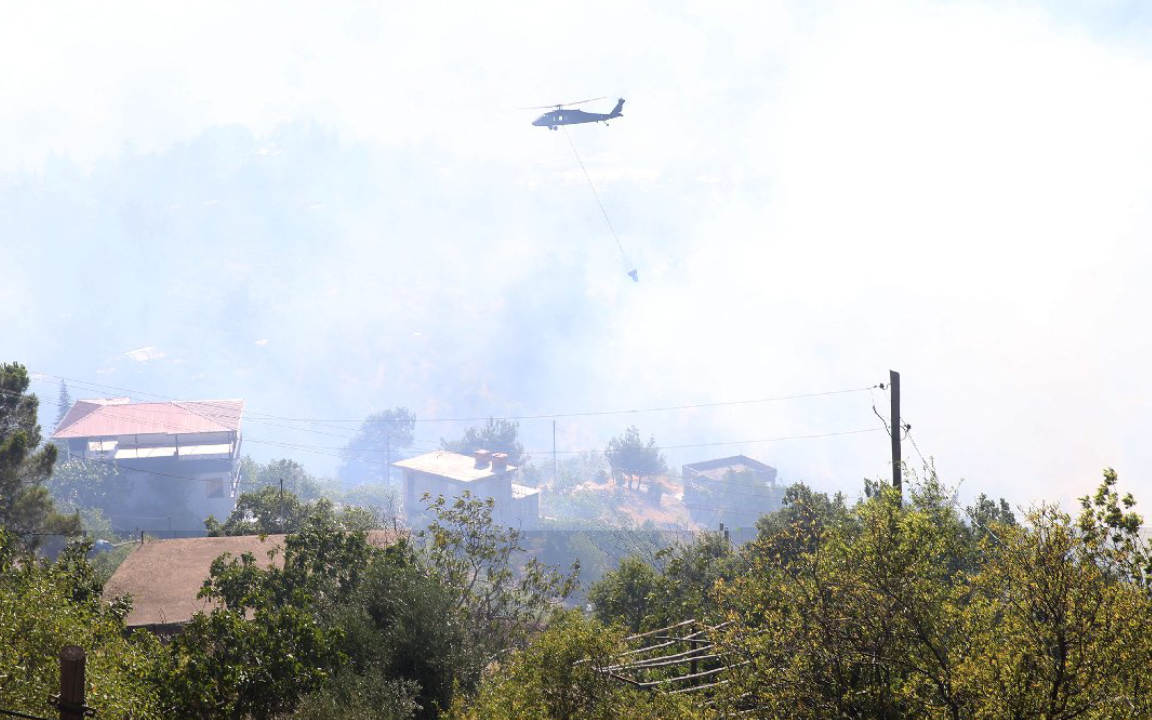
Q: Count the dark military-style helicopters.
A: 1